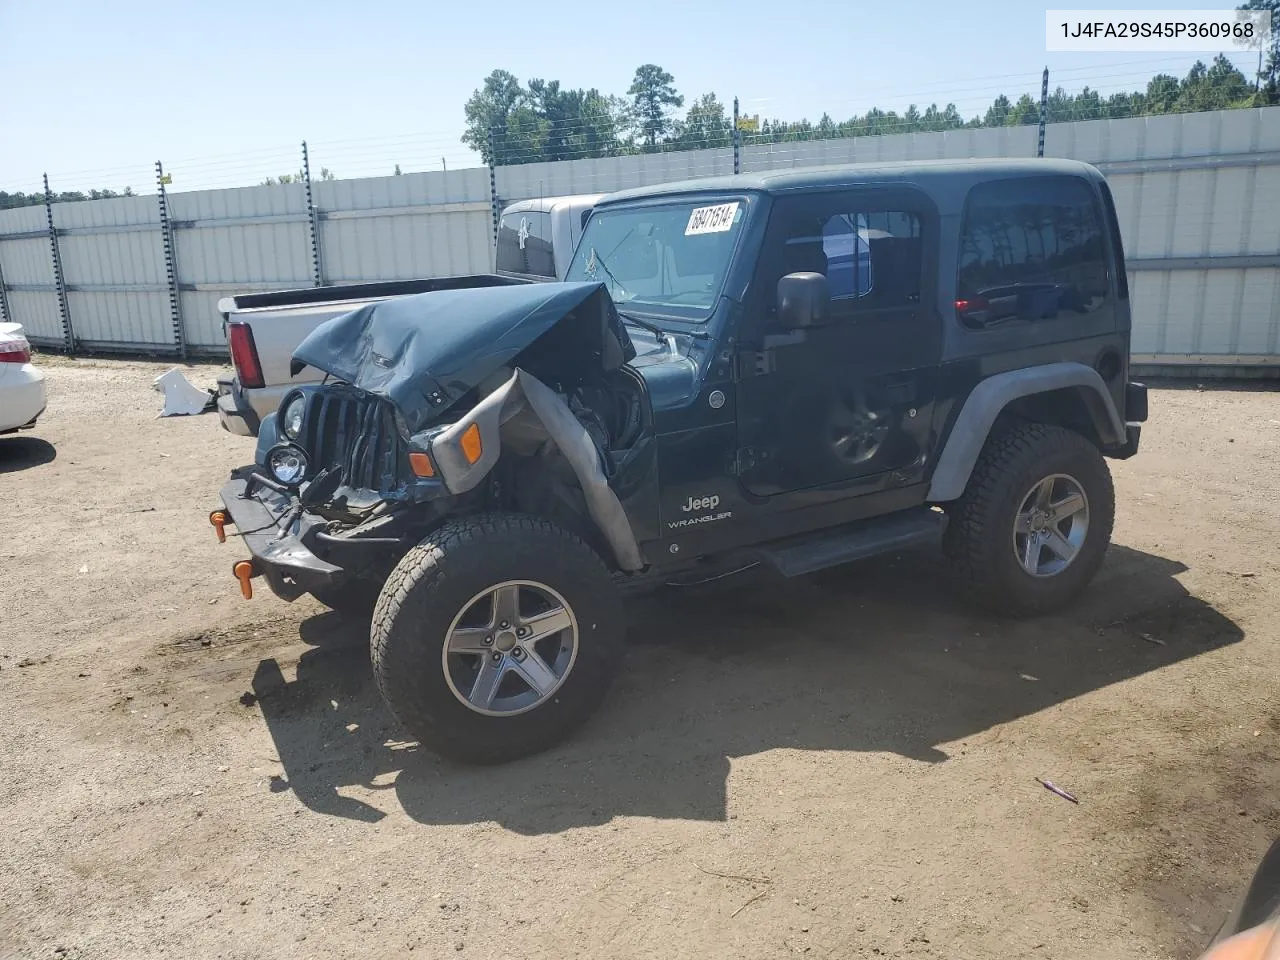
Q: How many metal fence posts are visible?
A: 7